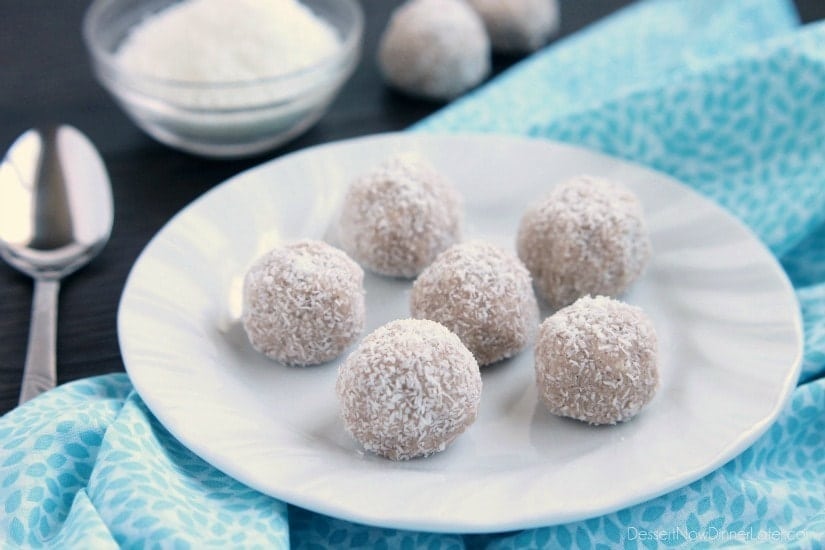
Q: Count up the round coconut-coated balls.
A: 8